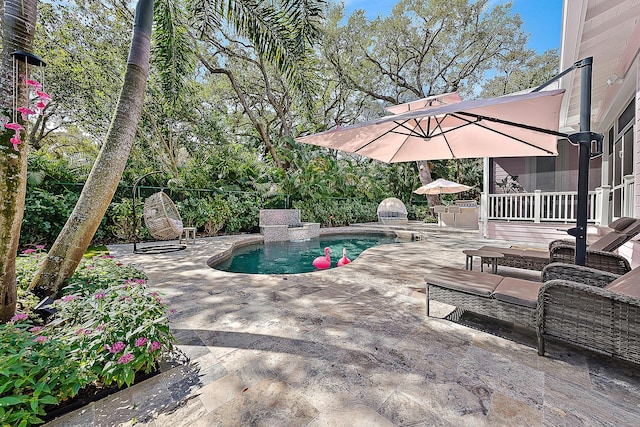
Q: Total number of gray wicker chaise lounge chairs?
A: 2